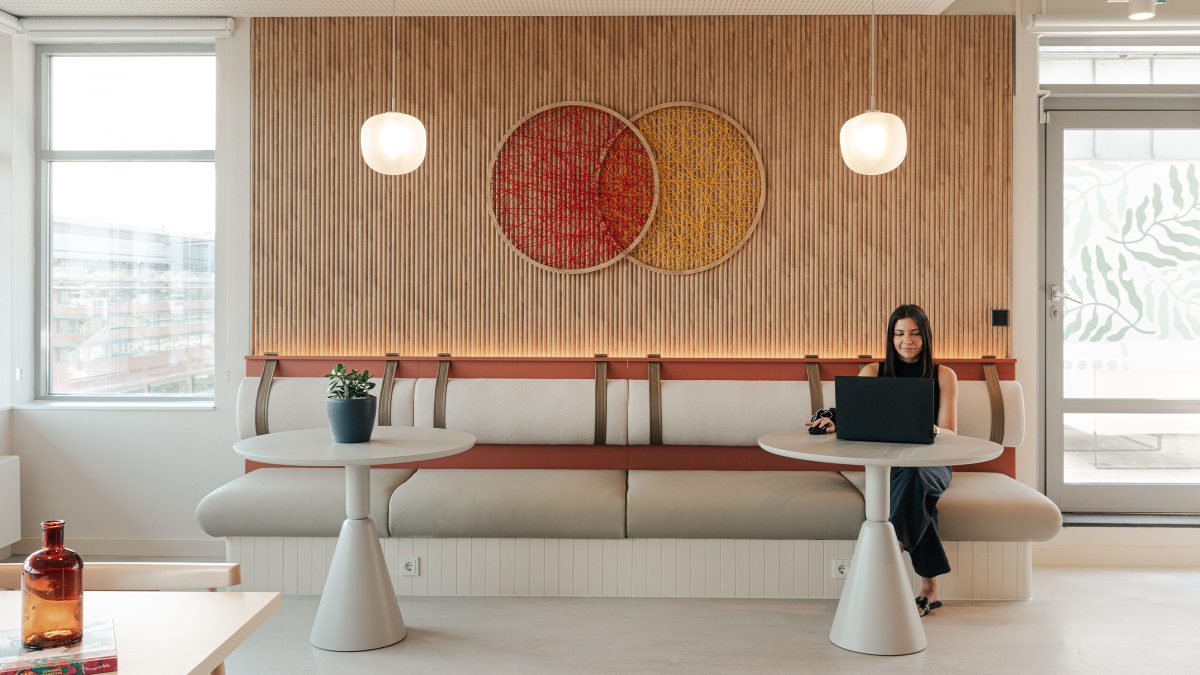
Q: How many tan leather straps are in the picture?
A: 8